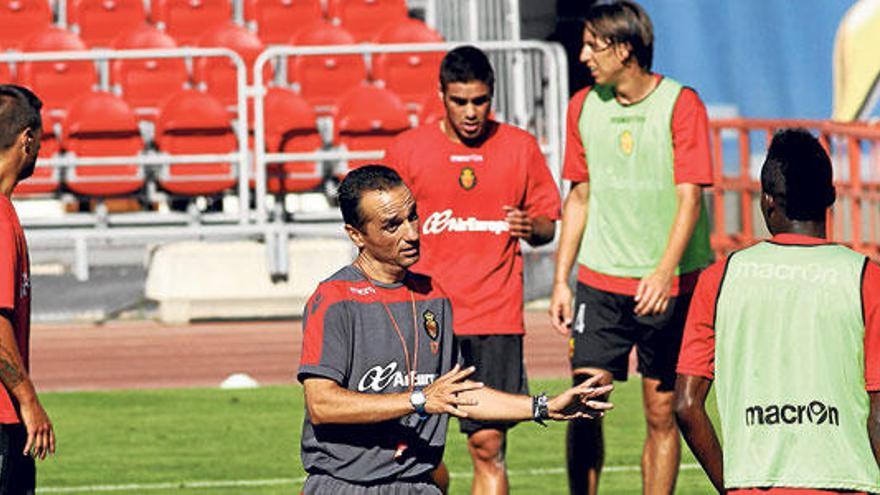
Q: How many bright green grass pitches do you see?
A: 1